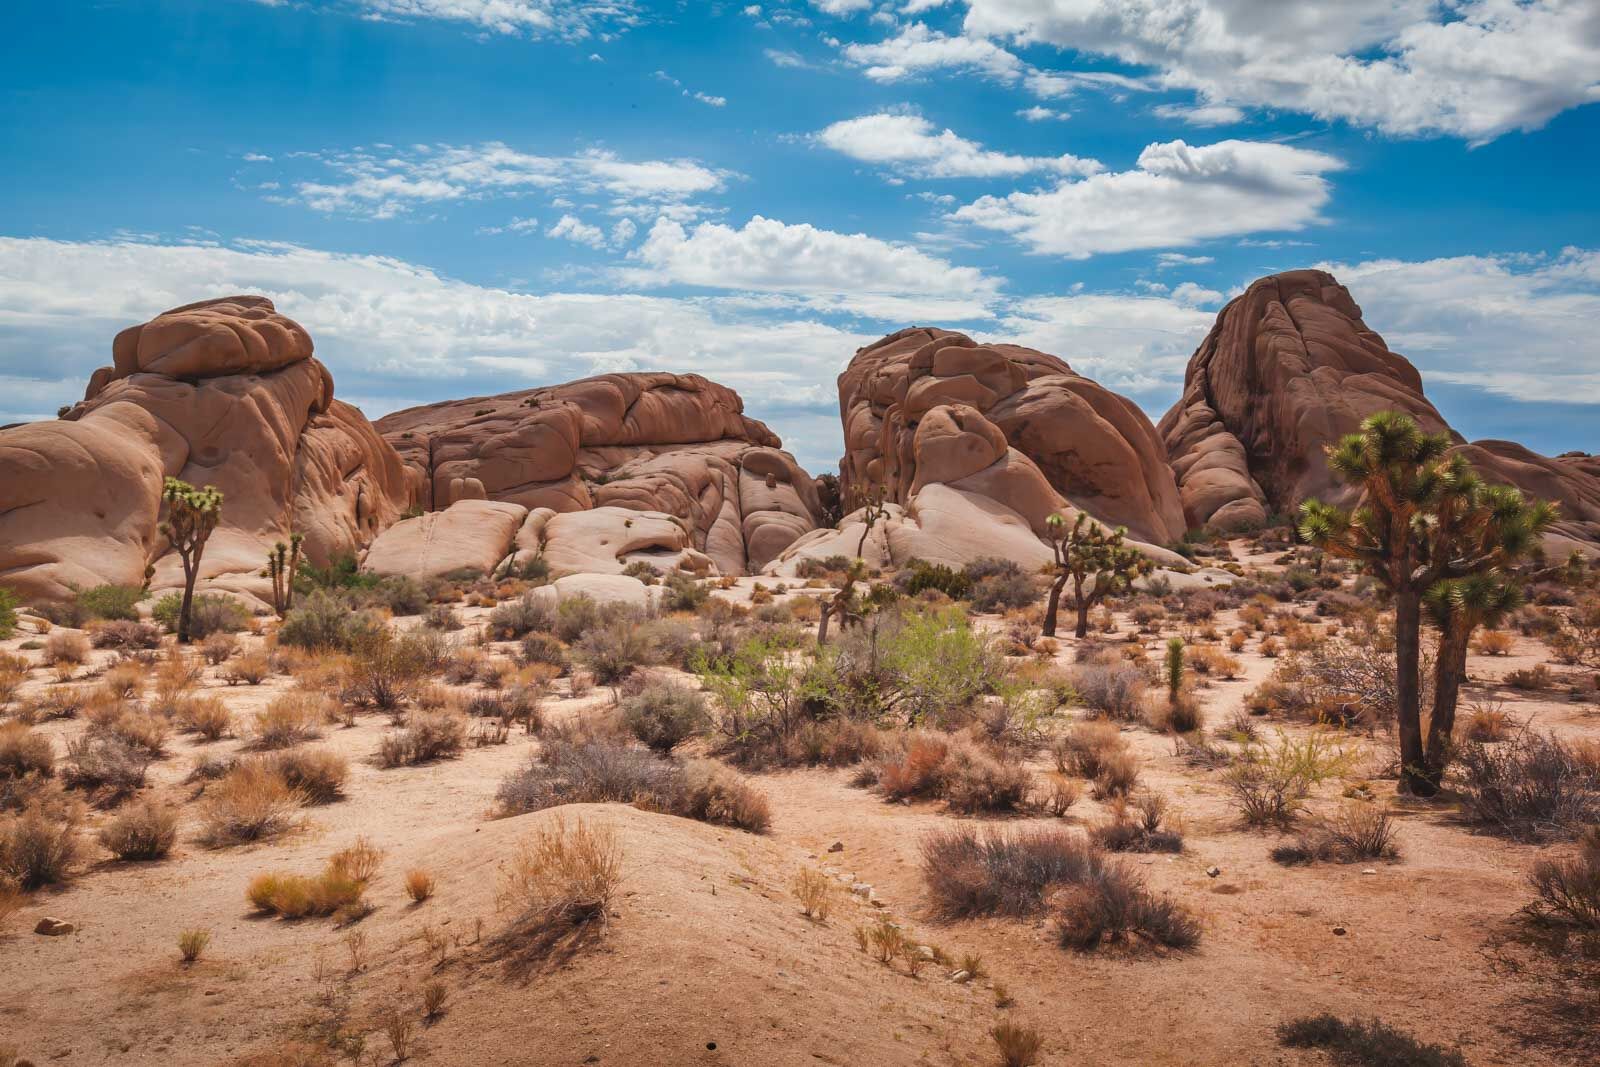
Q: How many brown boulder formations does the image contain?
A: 4